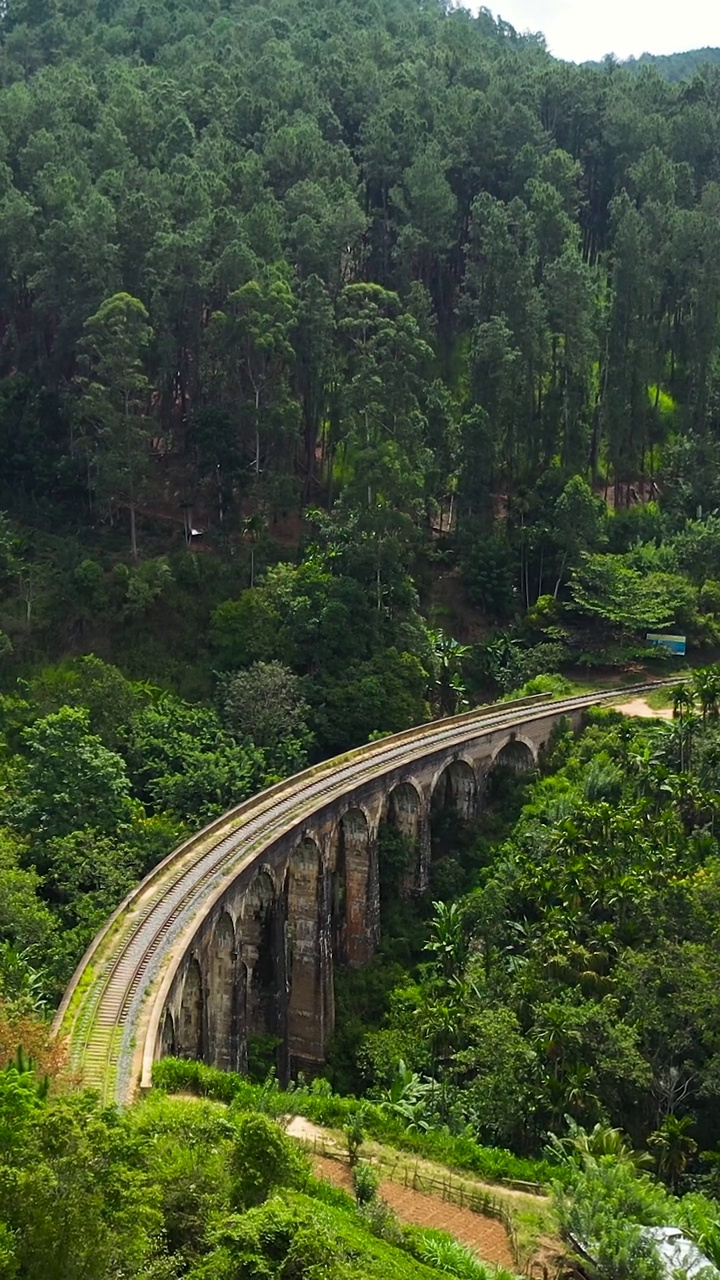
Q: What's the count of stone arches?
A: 9